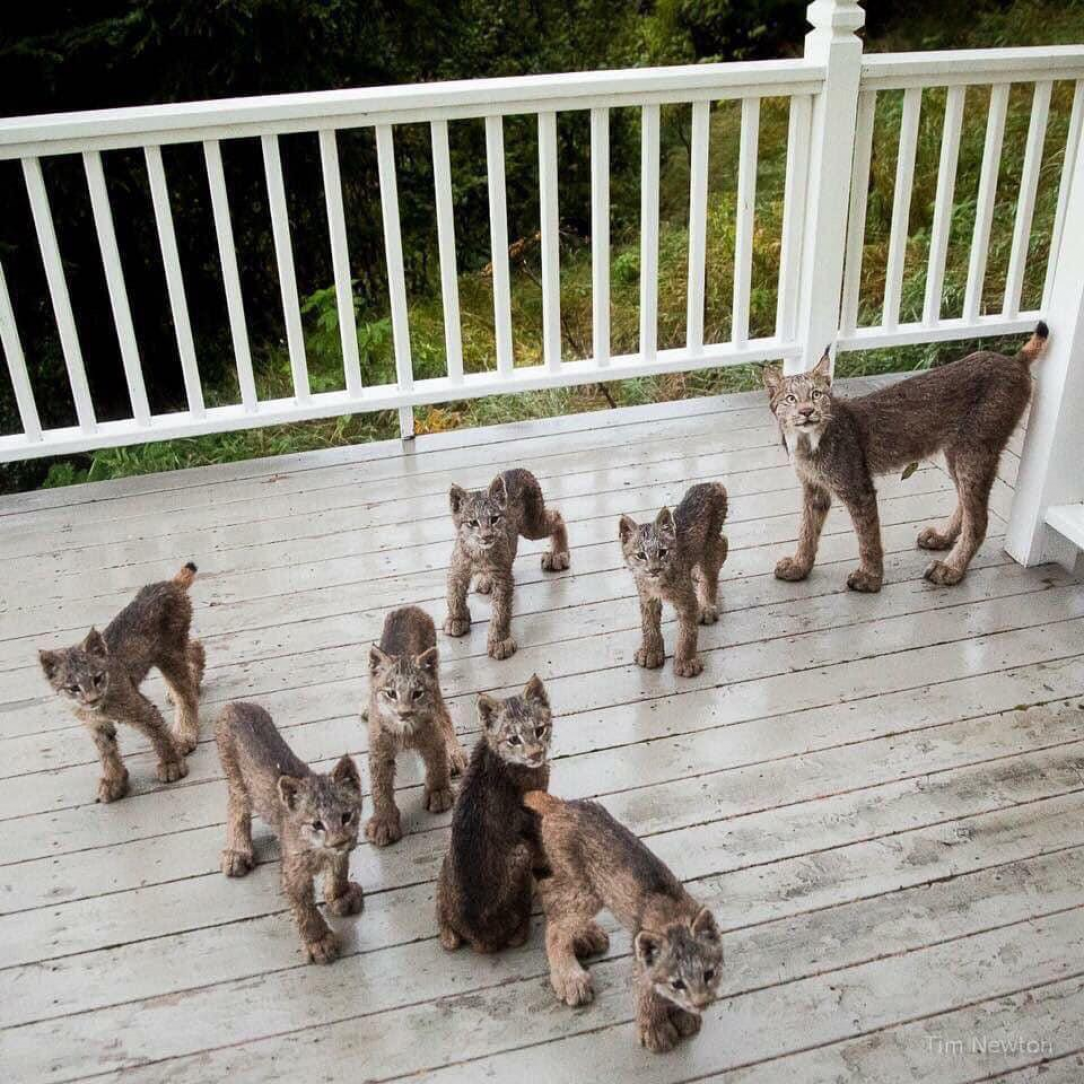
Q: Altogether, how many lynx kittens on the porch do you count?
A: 7